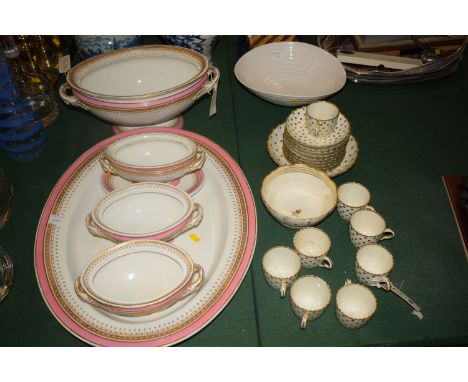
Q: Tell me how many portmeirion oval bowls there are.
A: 1